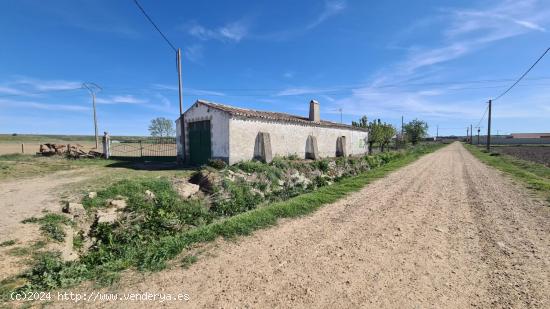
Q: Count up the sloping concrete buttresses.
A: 3